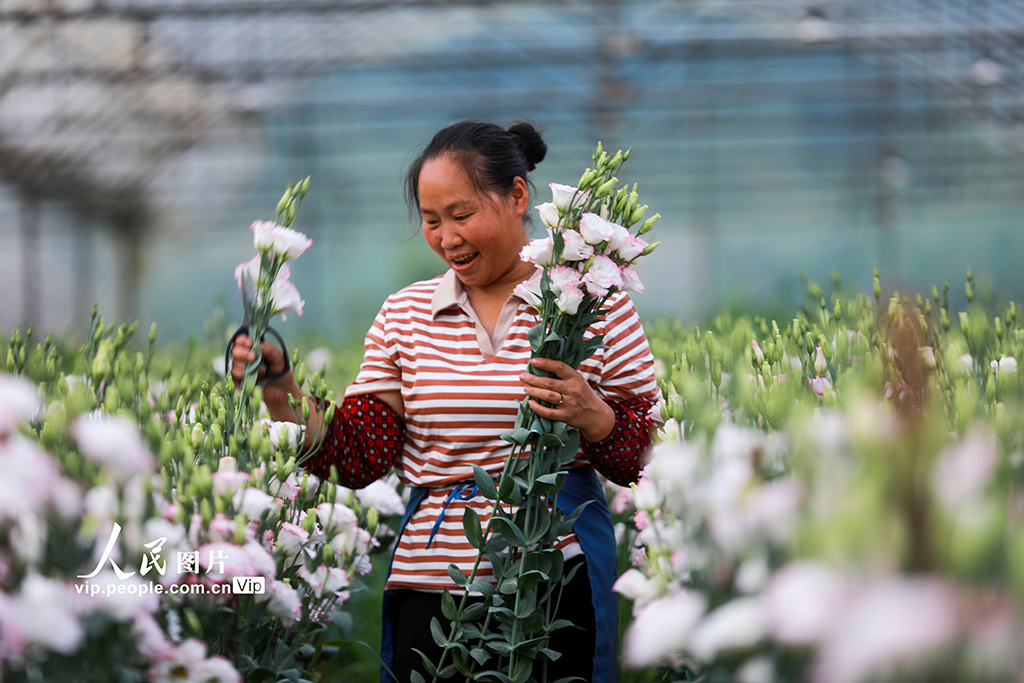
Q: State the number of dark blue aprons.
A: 1